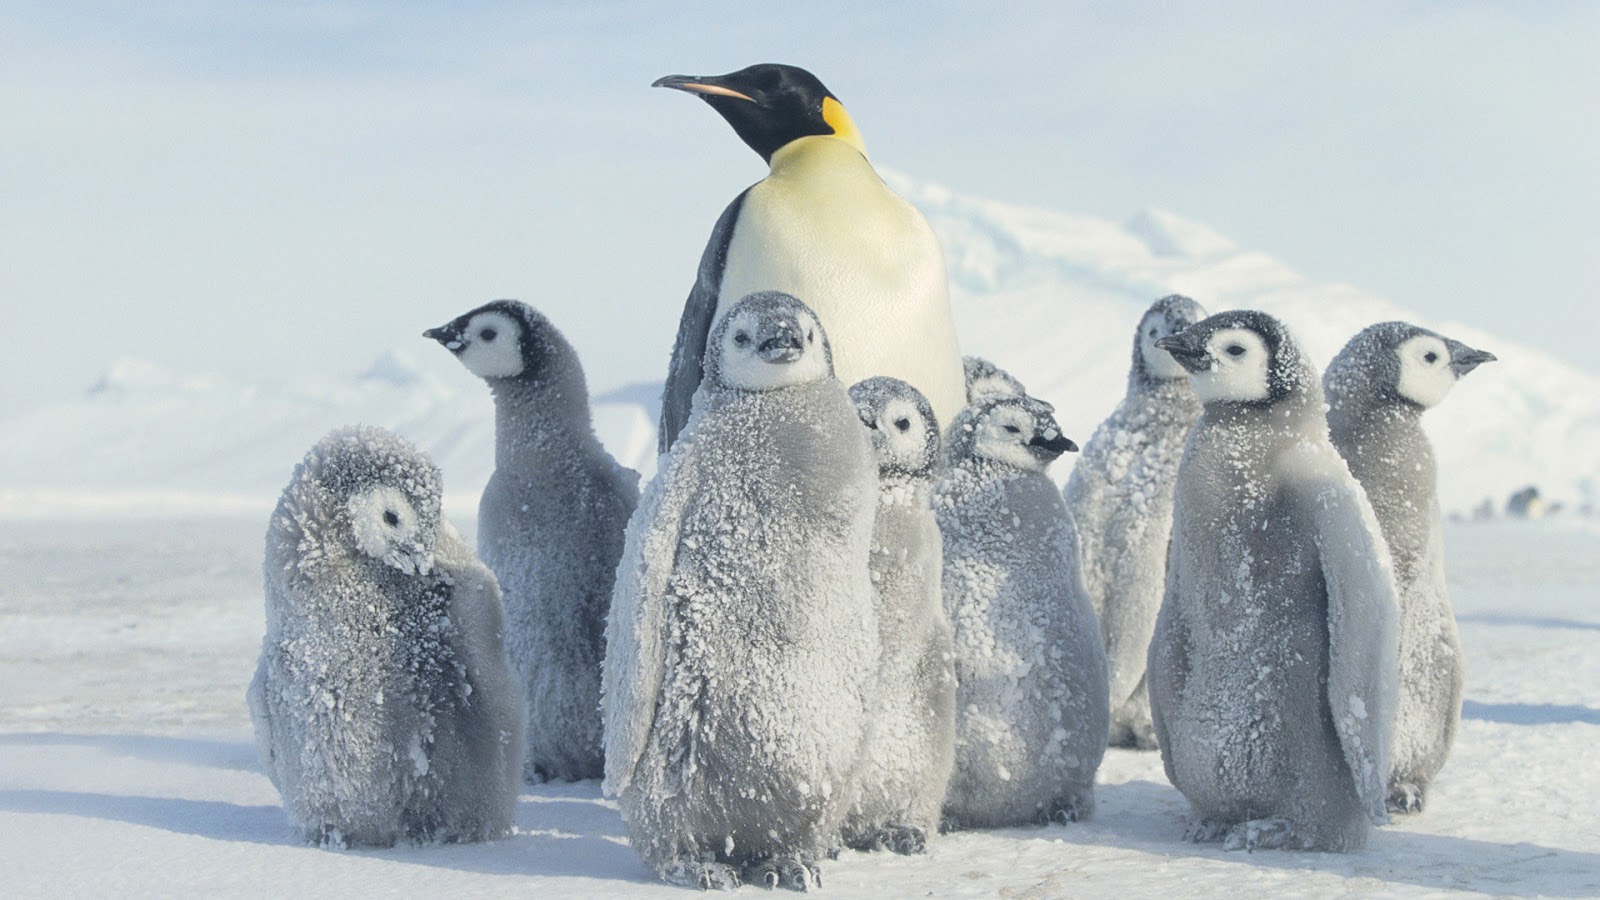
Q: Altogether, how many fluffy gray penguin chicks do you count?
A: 9